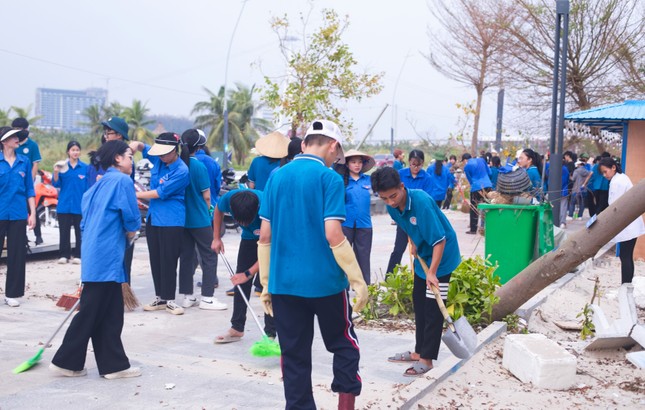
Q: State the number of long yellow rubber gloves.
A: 2